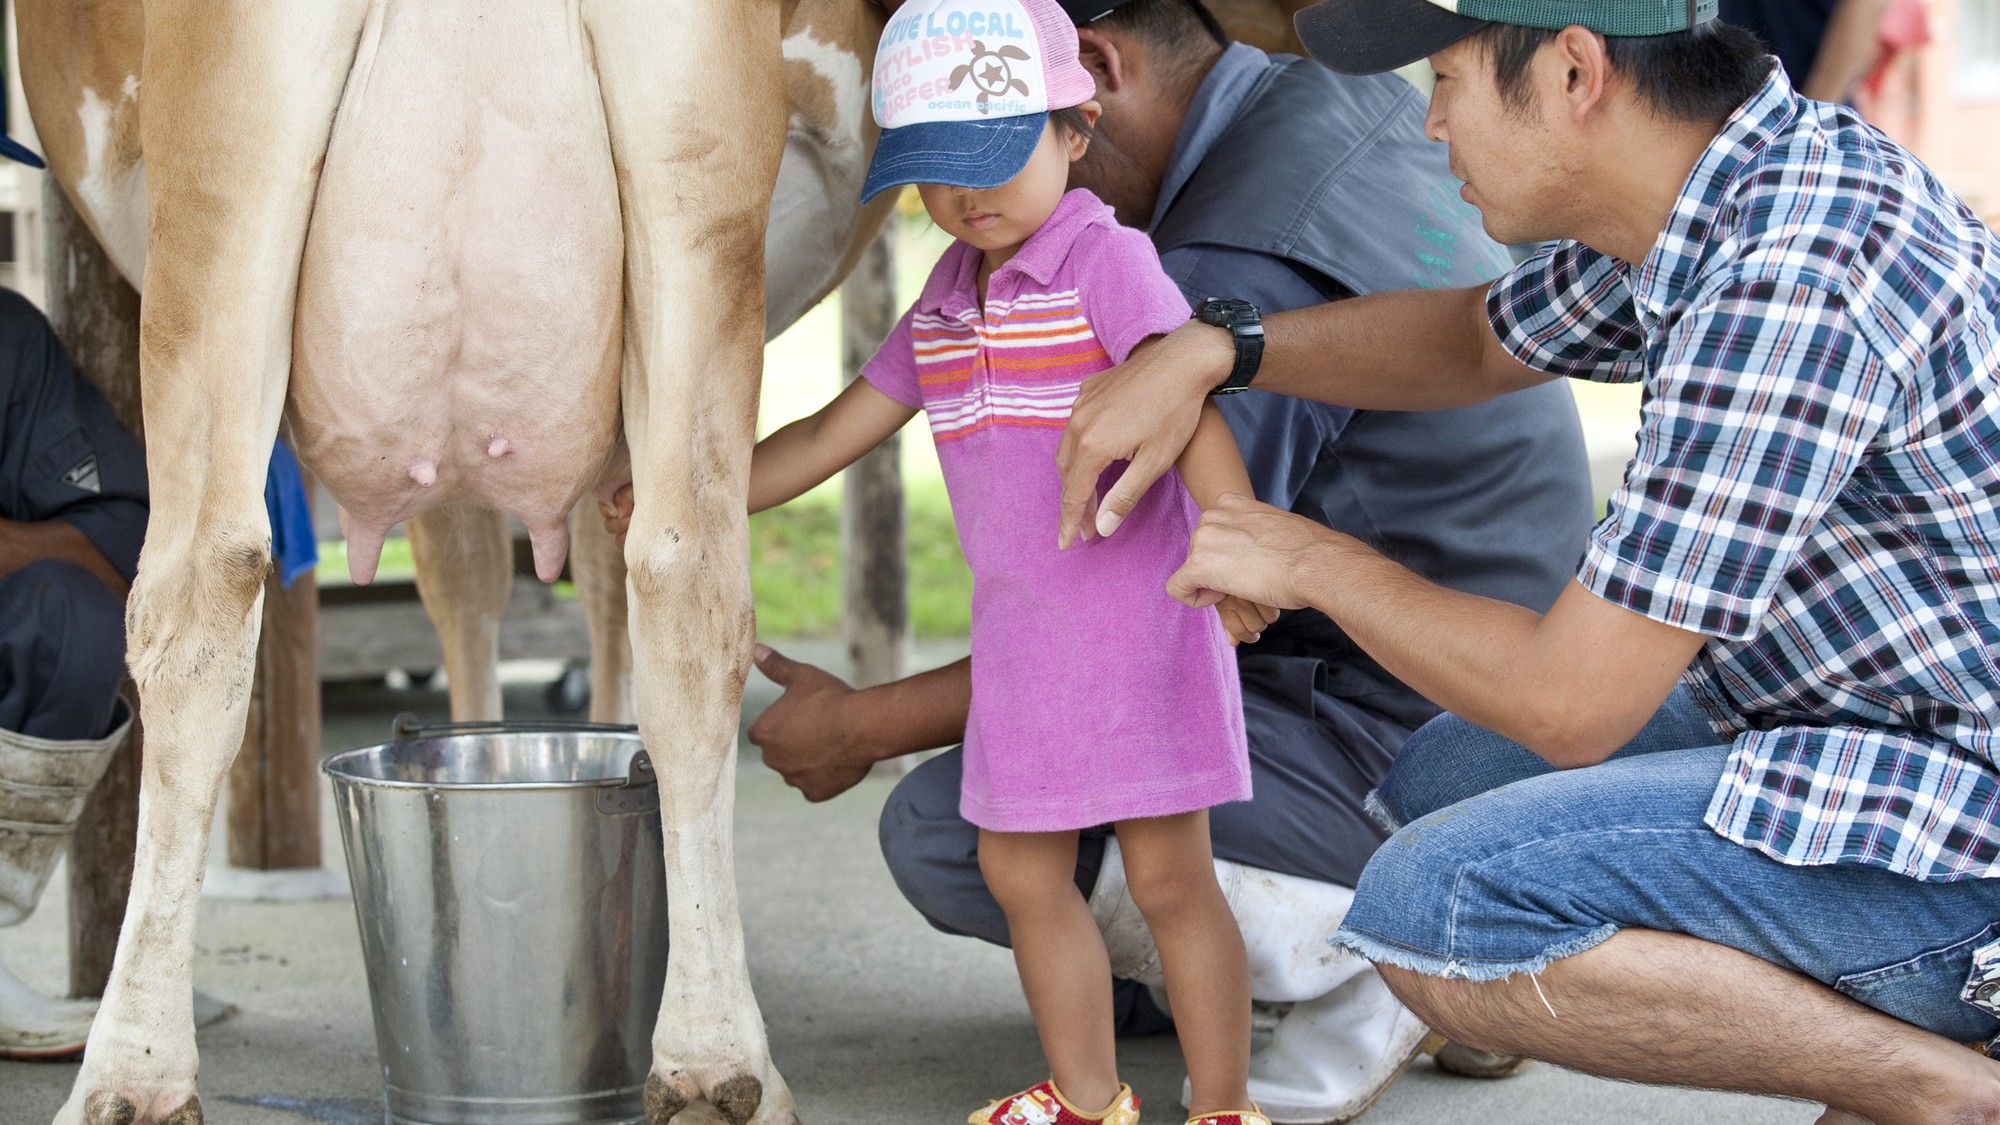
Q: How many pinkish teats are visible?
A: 4